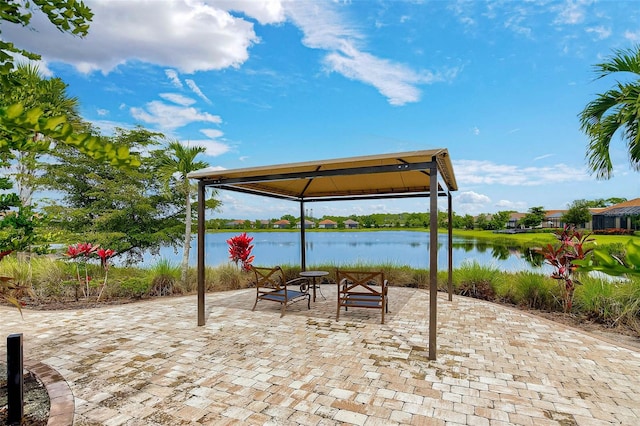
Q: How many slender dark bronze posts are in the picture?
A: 4